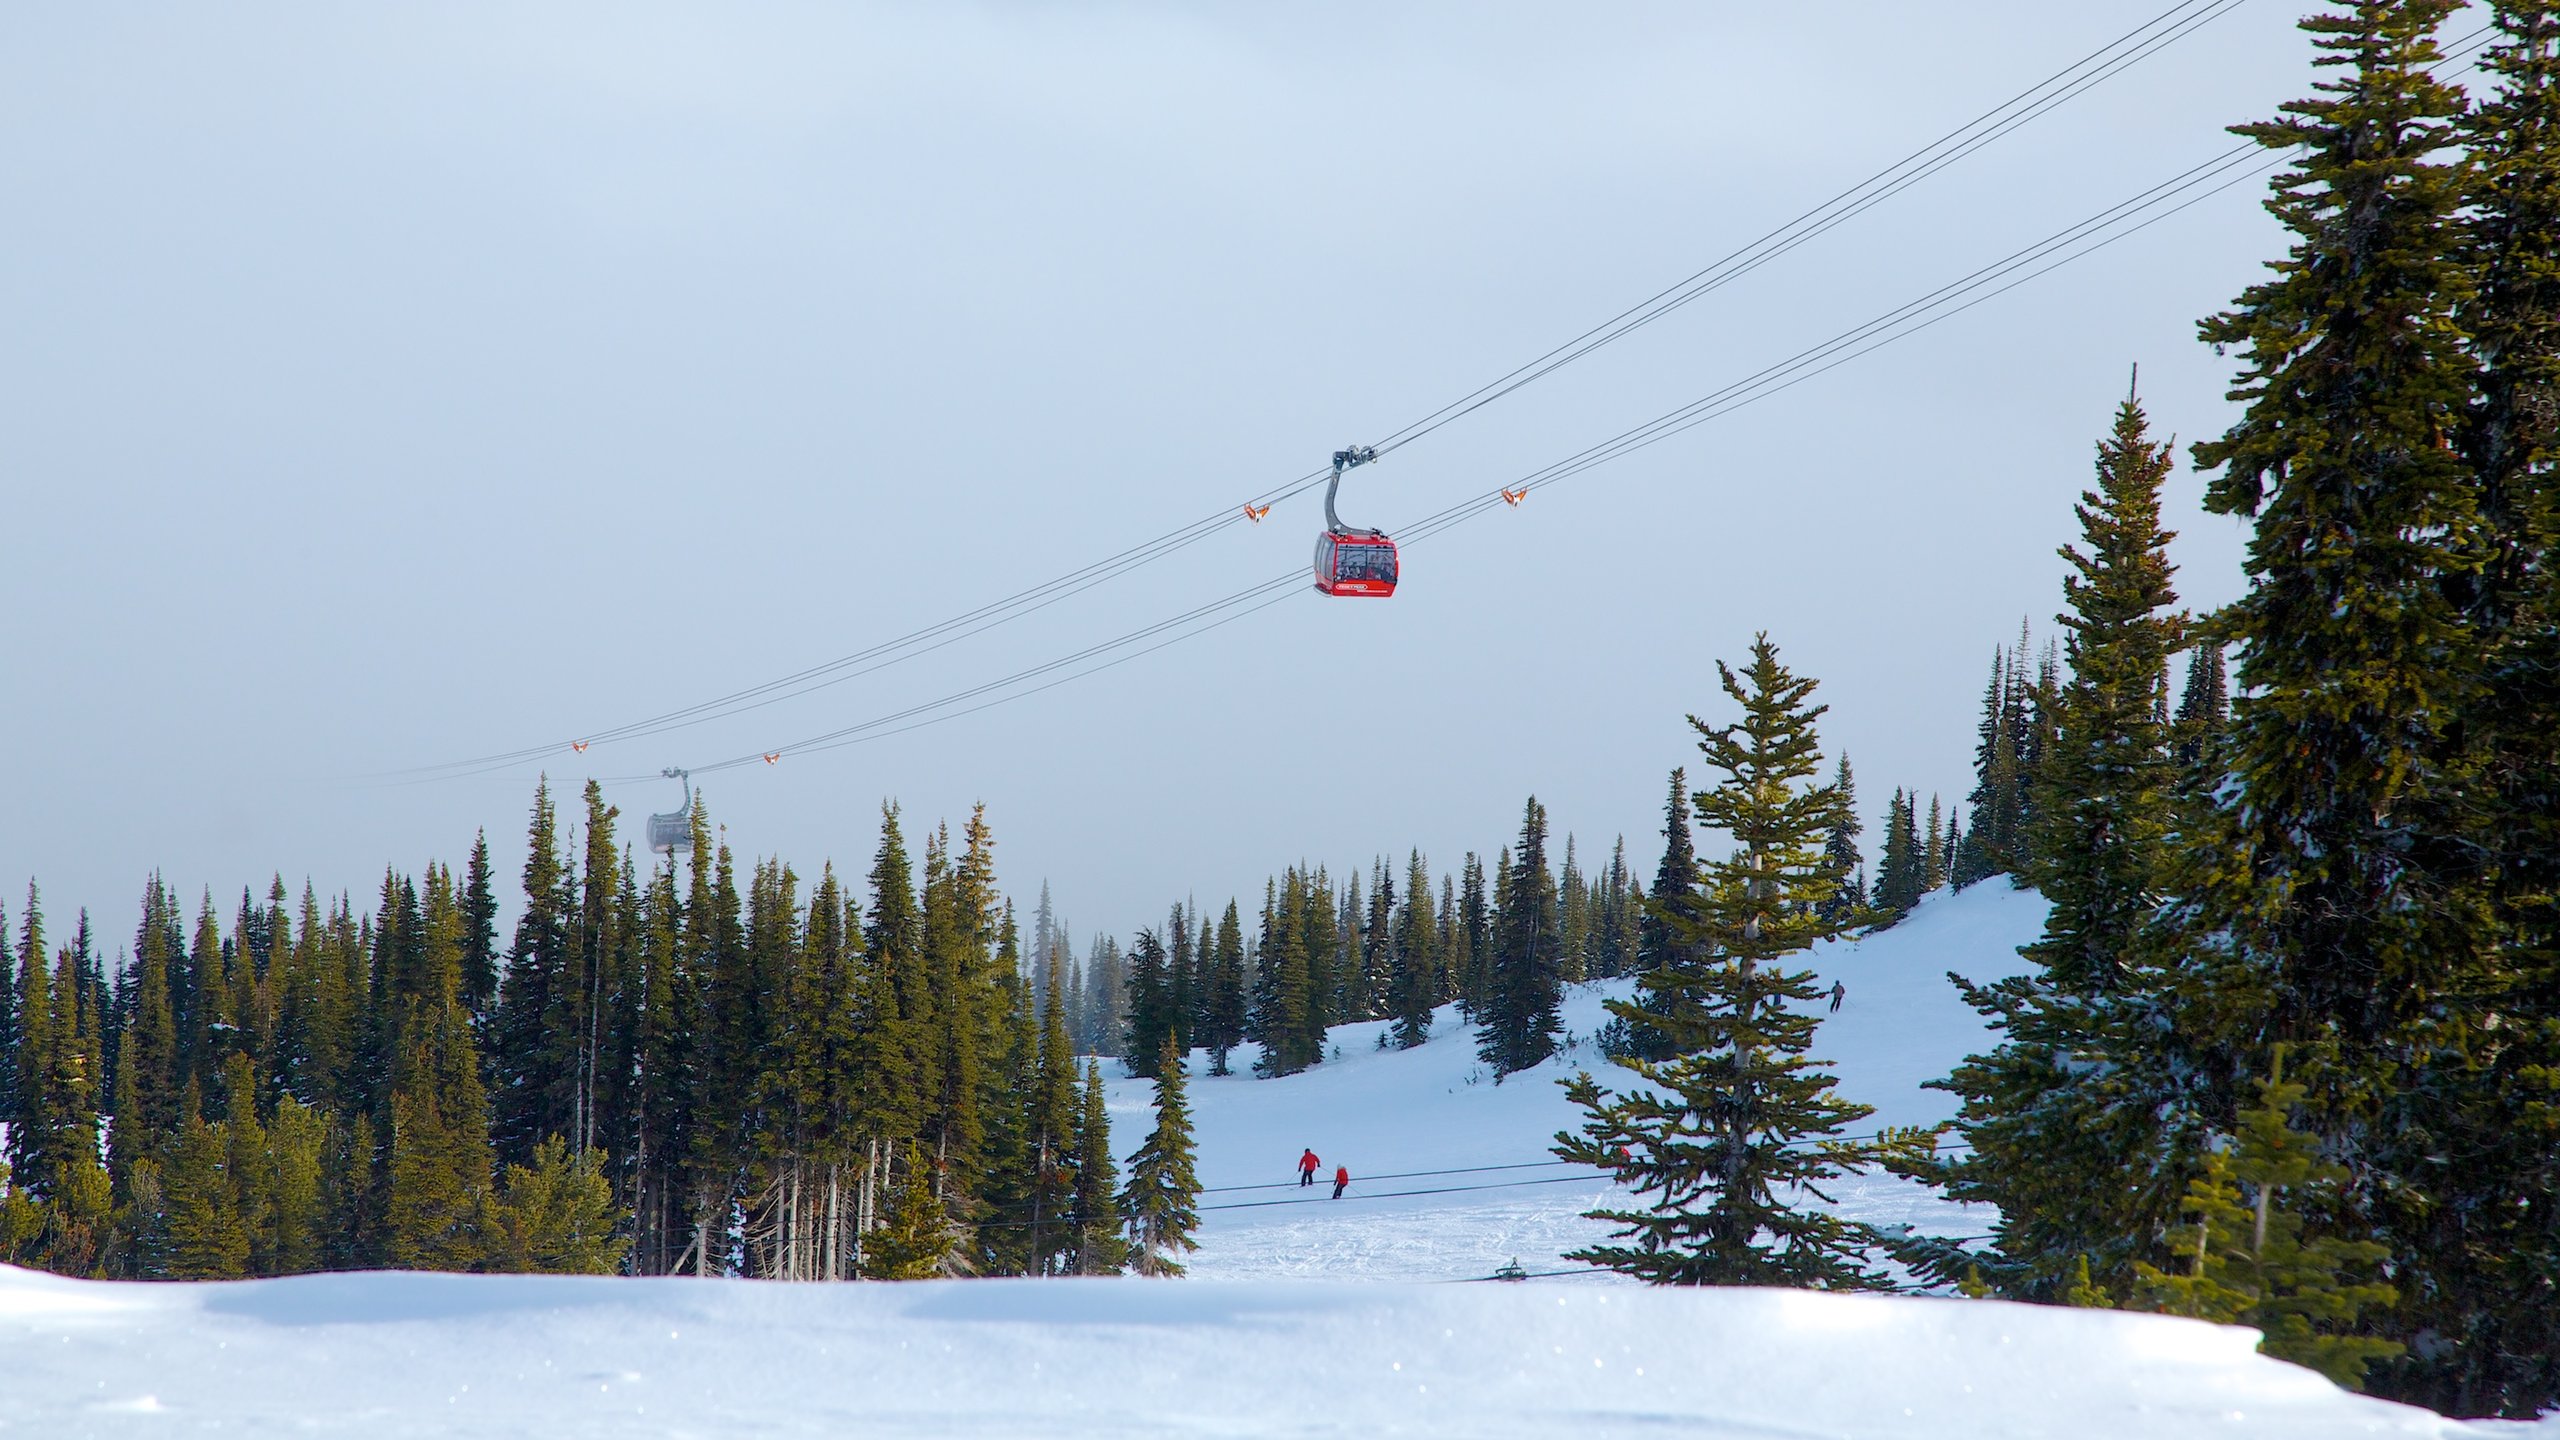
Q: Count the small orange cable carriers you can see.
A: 4